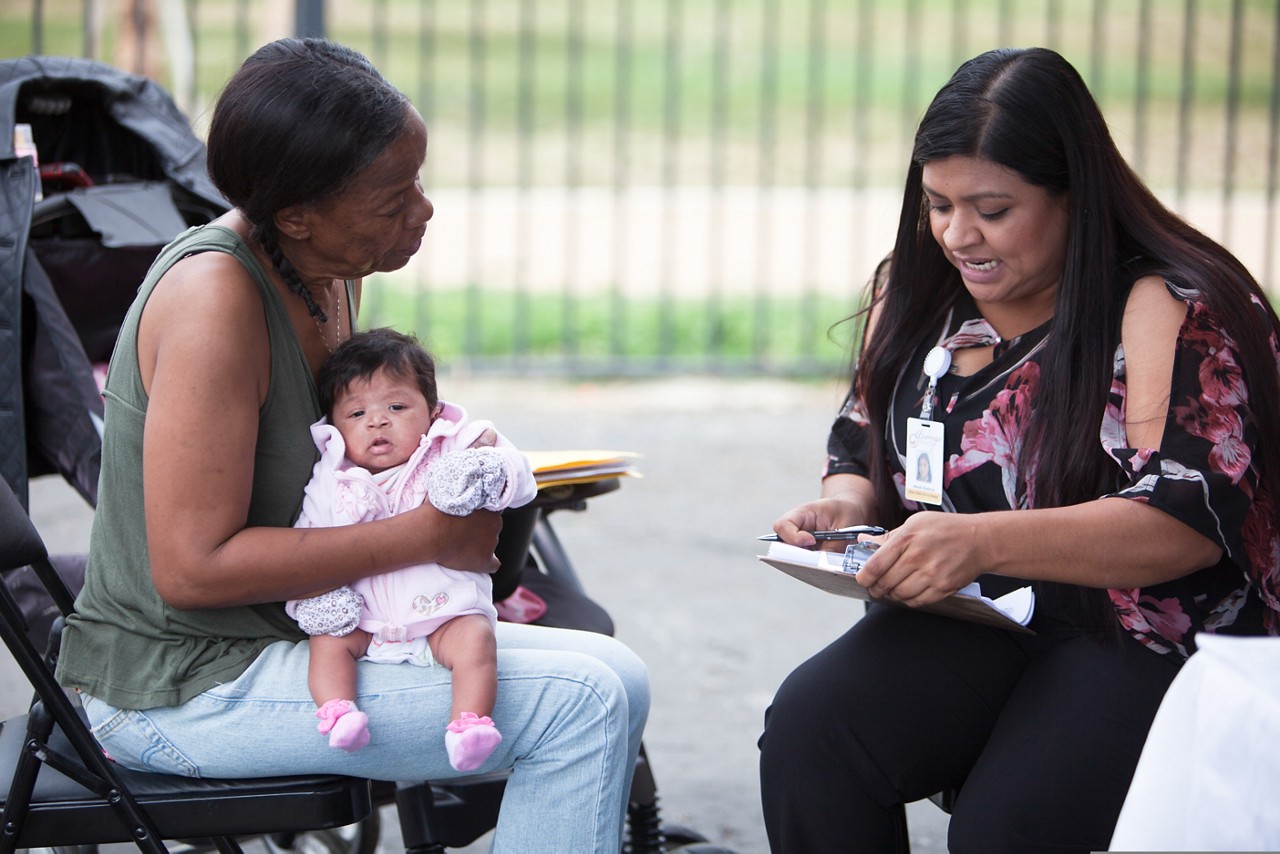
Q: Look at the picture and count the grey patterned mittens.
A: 2